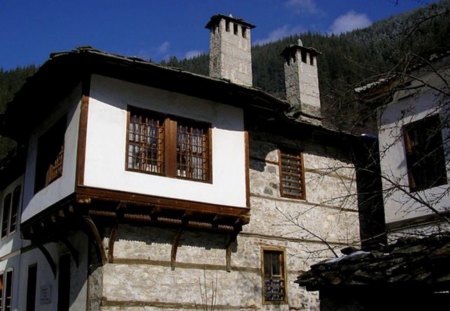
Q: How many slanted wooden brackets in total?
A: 6